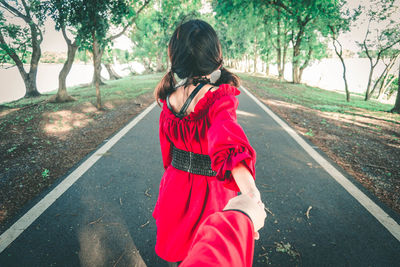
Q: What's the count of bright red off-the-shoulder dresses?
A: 1